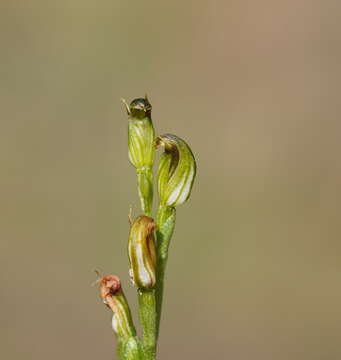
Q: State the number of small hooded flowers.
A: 4